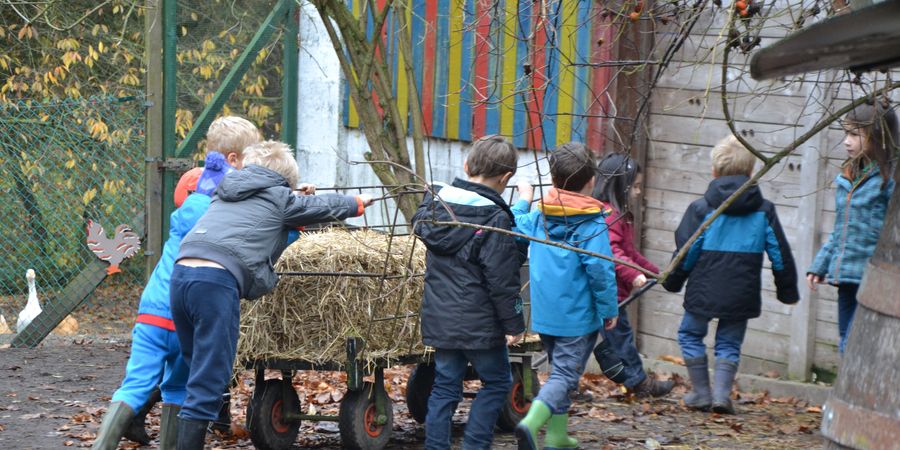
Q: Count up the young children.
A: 8